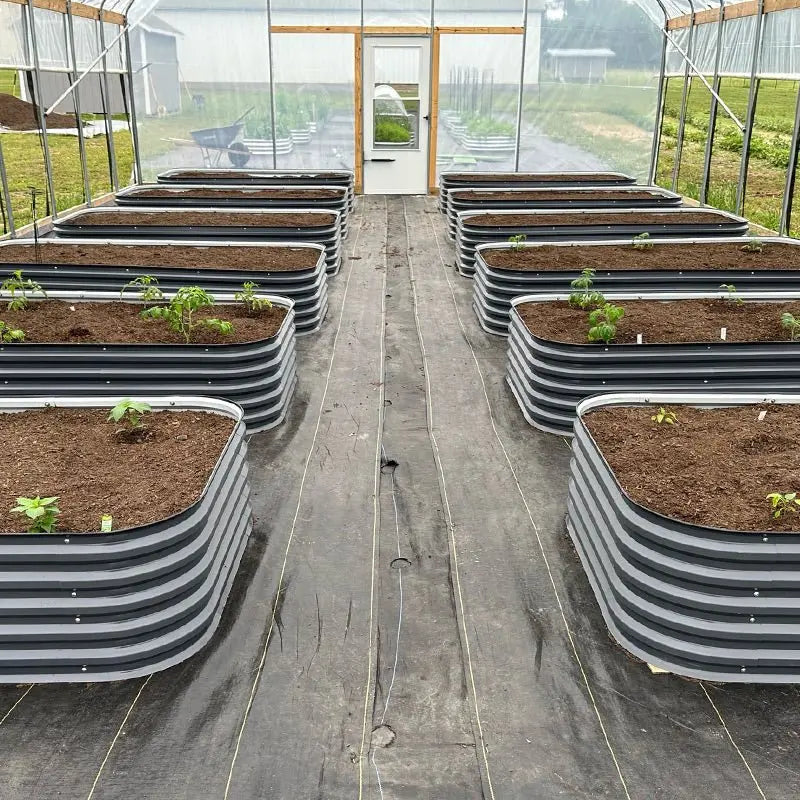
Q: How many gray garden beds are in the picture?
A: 12